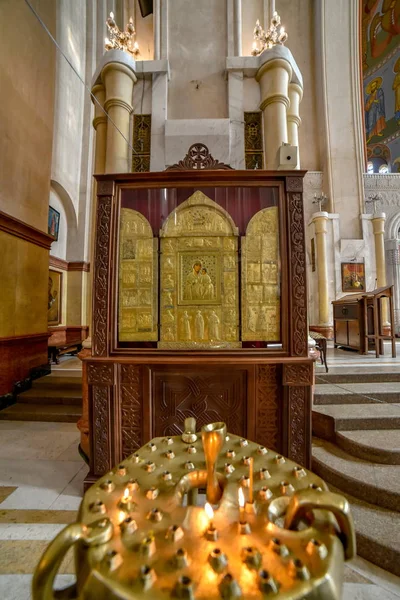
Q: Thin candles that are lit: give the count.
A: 3